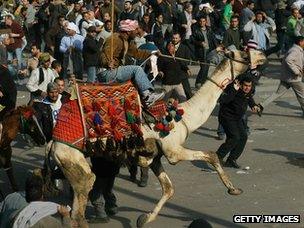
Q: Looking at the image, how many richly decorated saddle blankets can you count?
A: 1